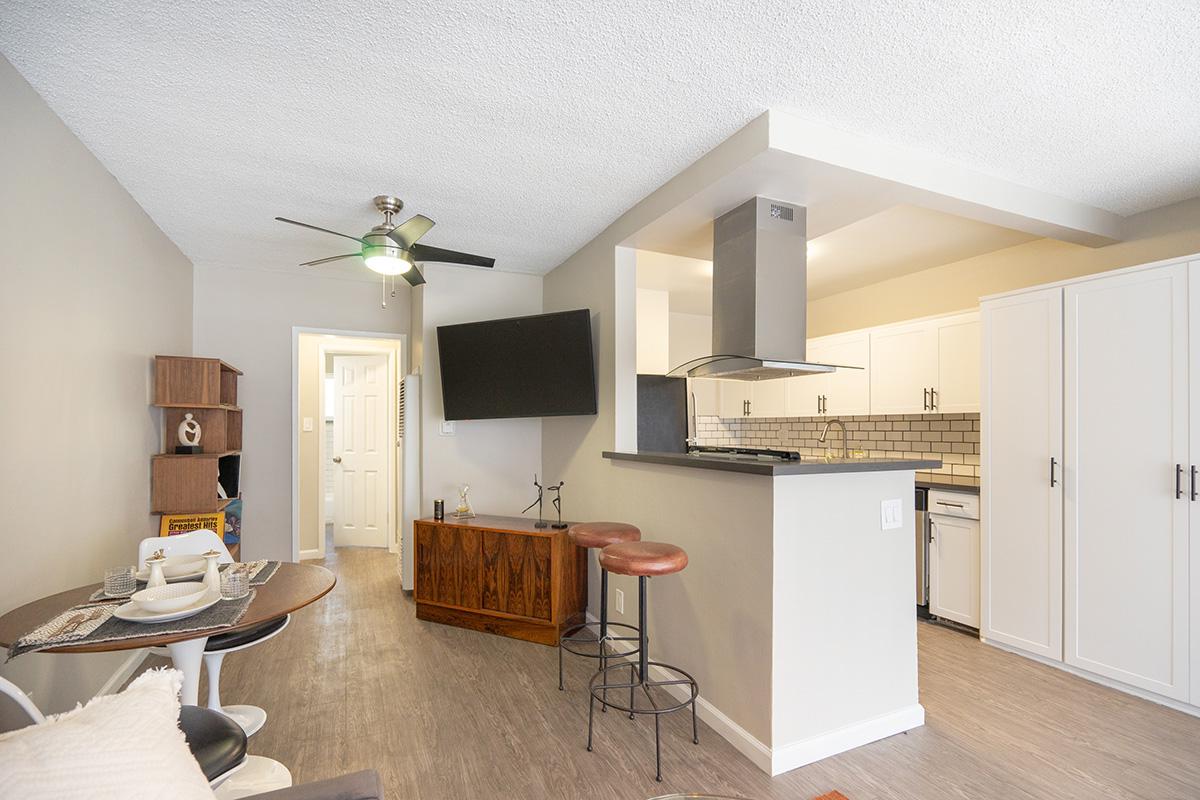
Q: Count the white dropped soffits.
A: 1